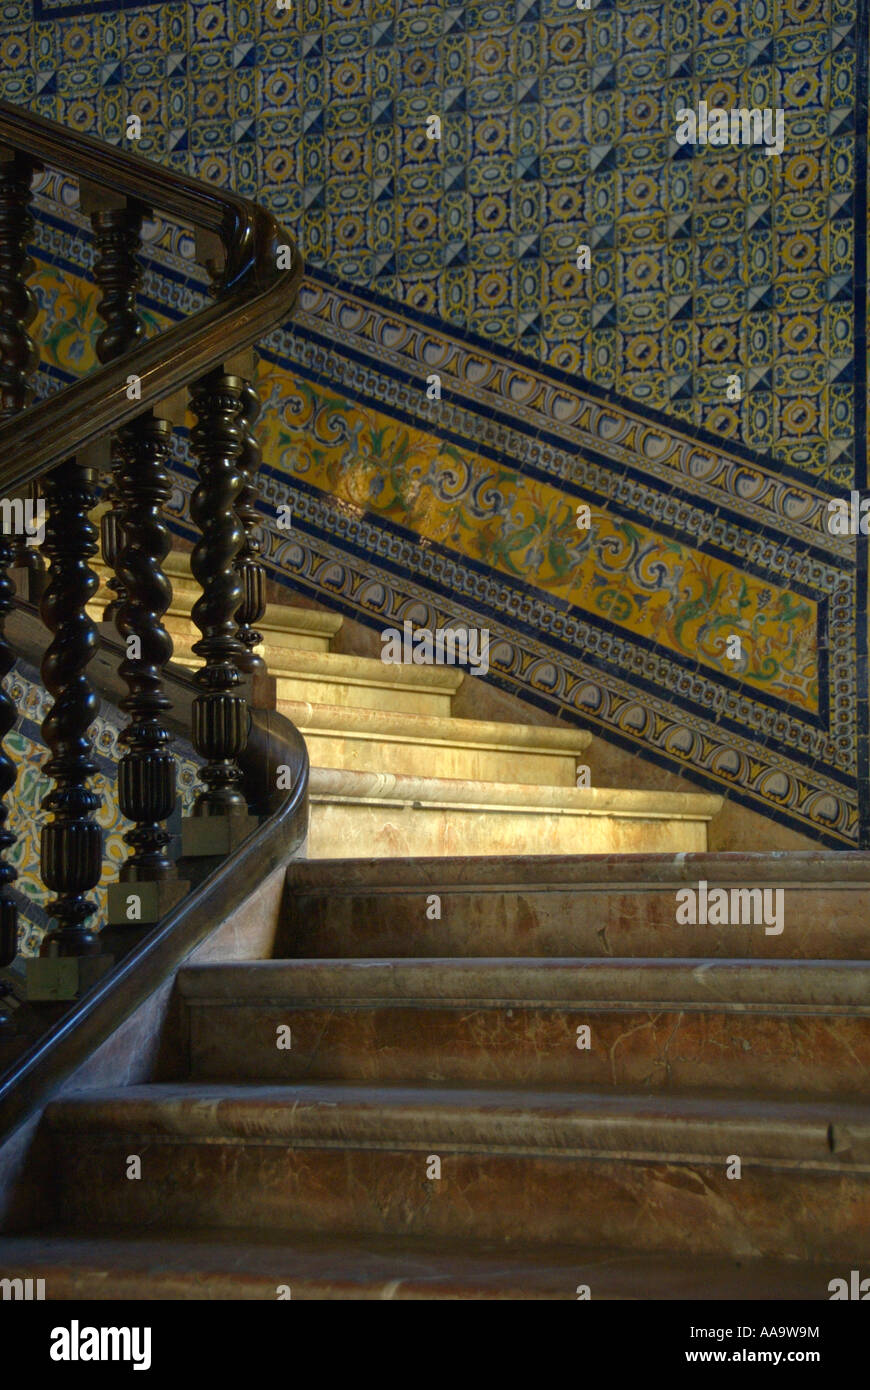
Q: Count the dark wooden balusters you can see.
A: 7